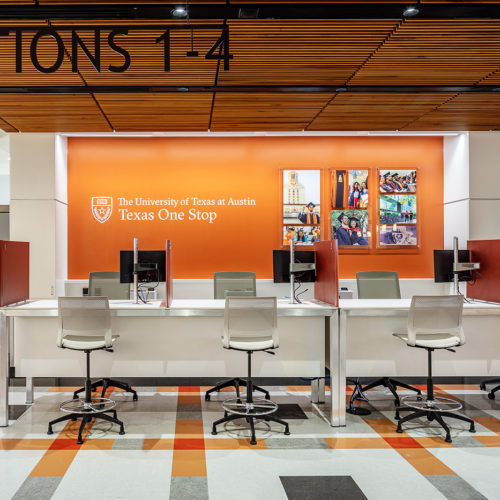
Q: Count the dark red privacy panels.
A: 4